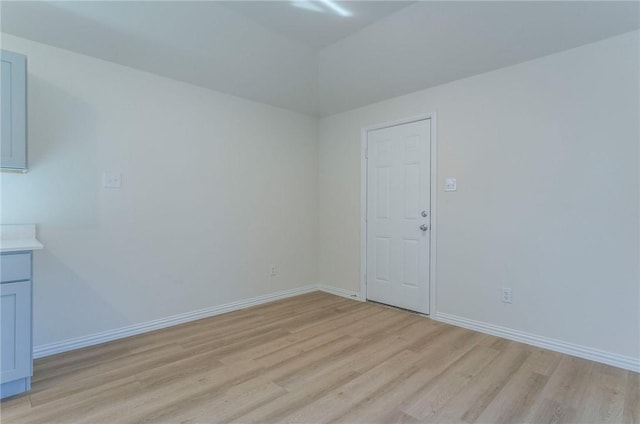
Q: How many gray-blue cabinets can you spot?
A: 2